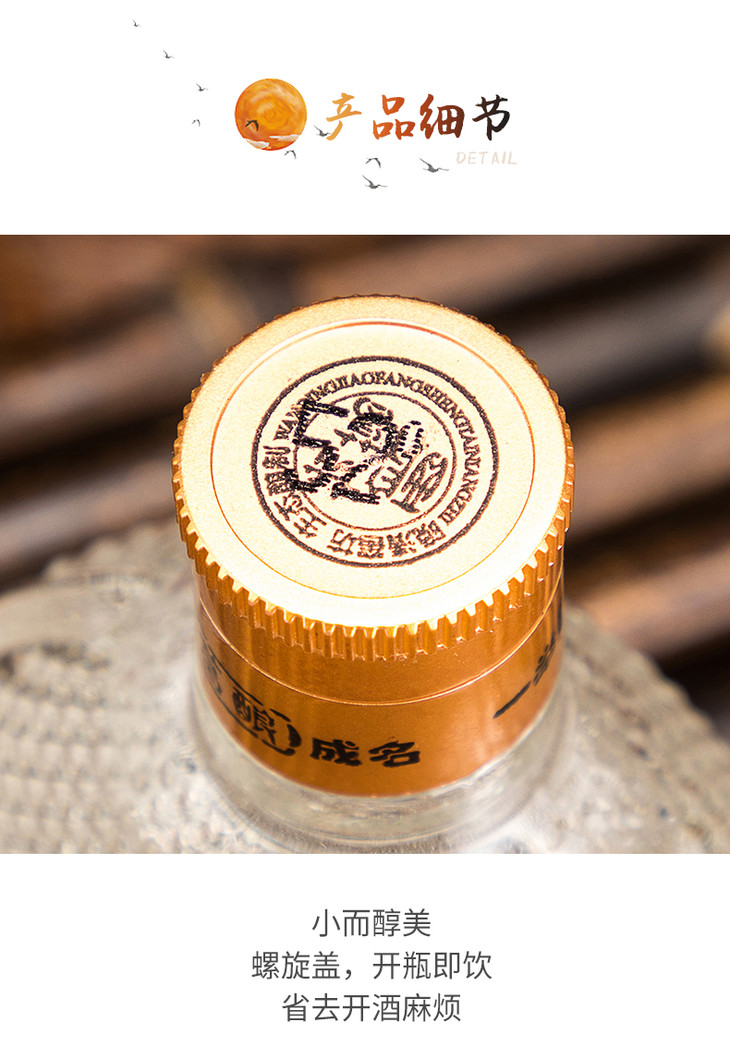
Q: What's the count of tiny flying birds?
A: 10